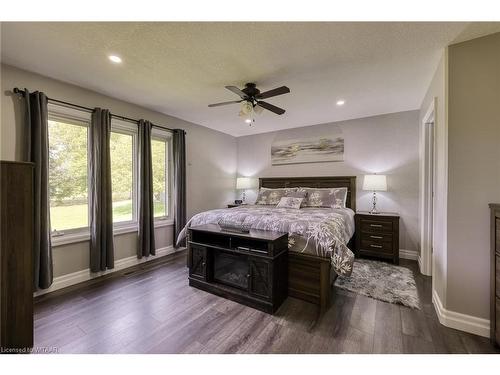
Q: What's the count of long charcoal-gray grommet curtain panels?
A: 4